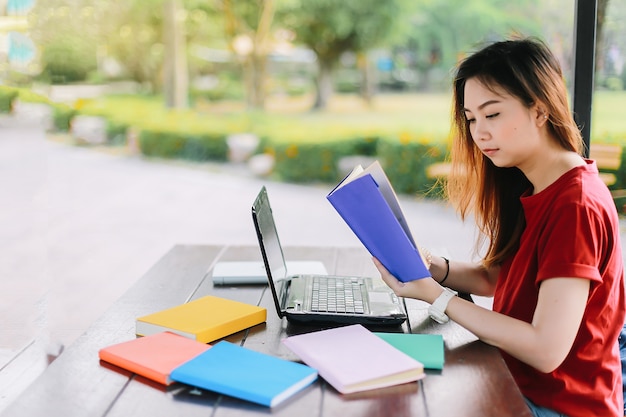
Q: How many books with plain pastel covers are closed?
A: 5